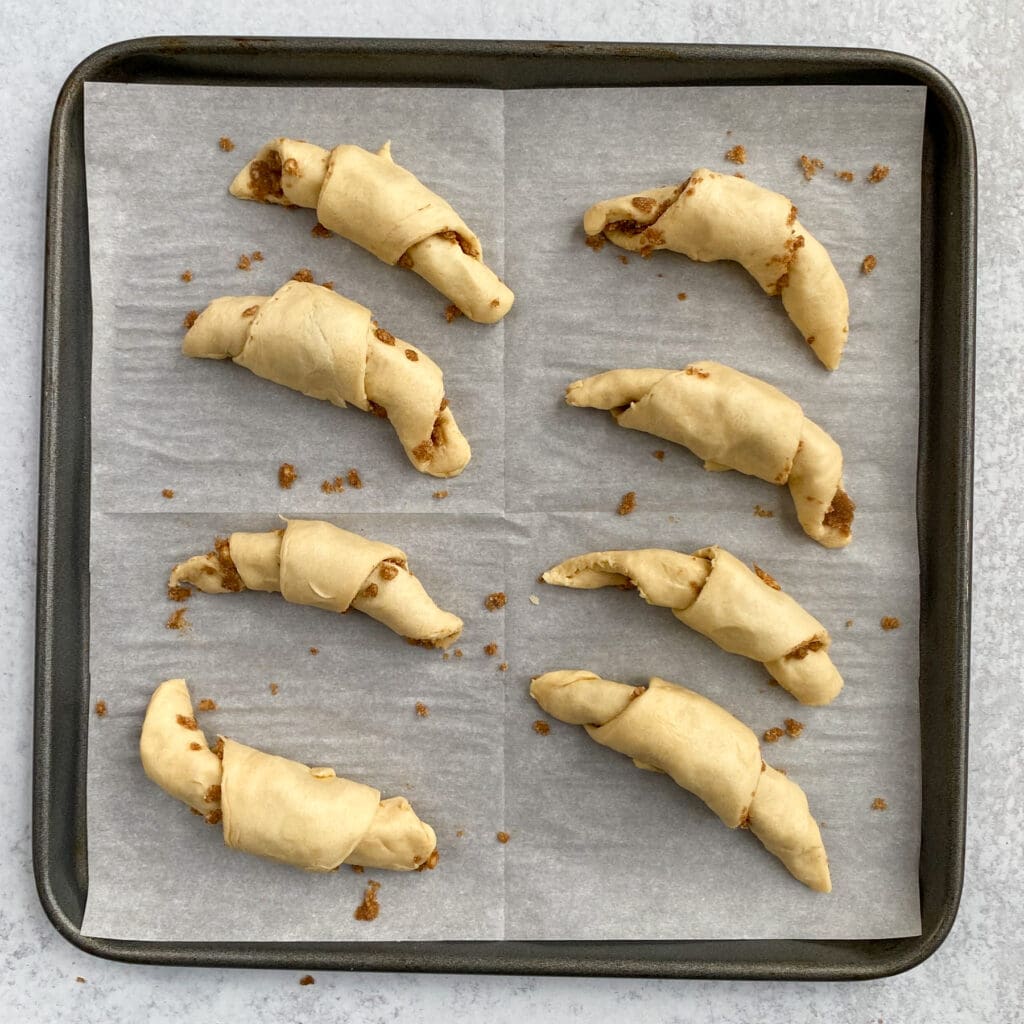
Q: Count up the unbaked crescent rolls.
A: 8